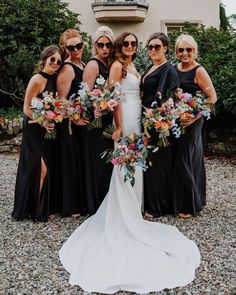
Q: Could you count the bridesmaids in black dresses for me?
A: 5